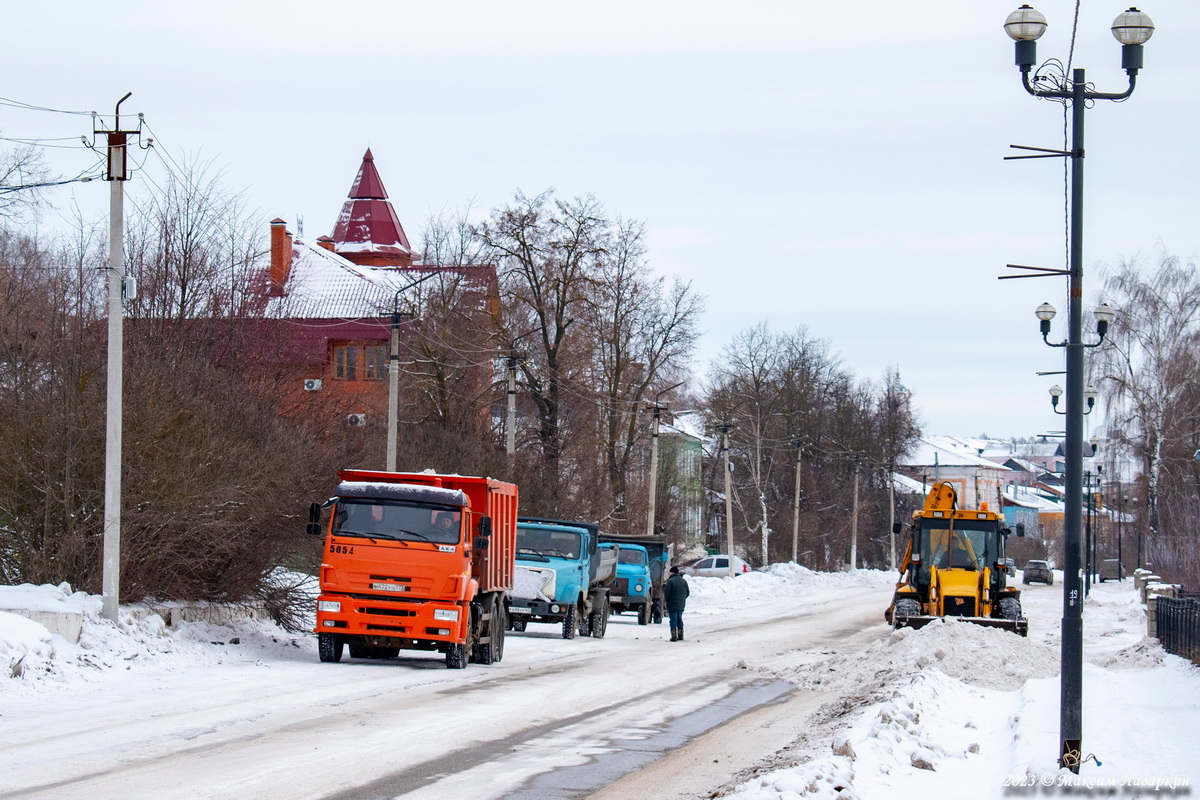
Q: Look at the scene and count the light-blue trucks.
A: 2